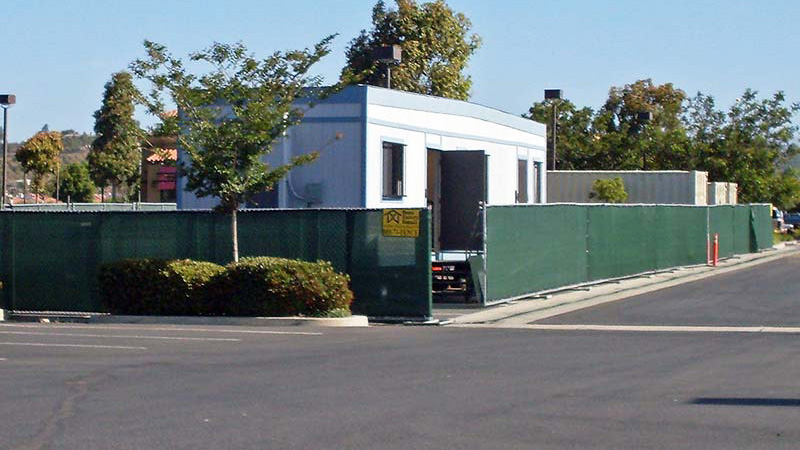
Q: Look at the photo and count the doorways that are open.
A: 1